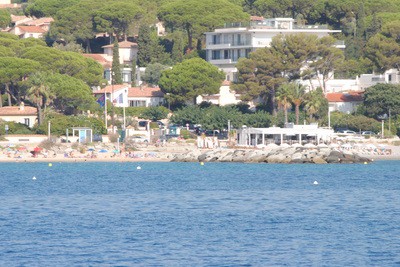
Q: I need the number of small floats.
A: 6